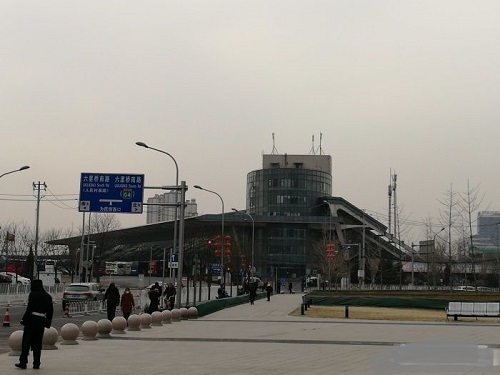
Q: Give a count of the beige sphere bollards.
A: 13